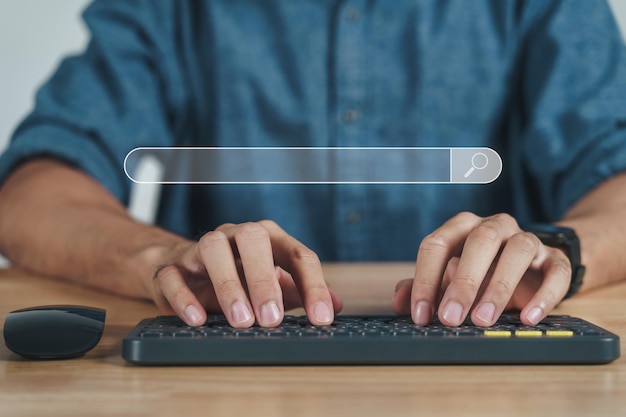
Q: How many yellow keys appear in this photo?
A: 3